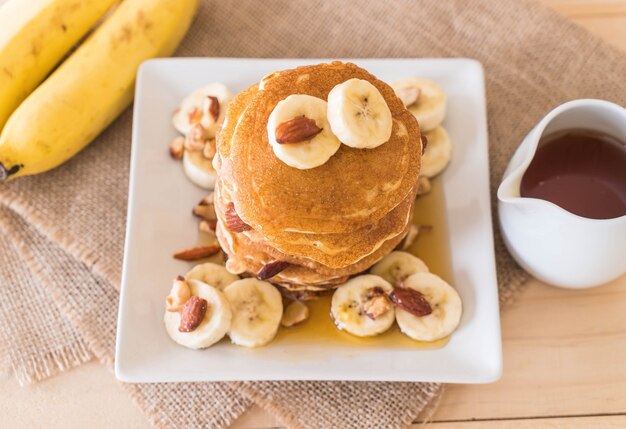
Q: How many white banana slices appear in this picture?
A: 12